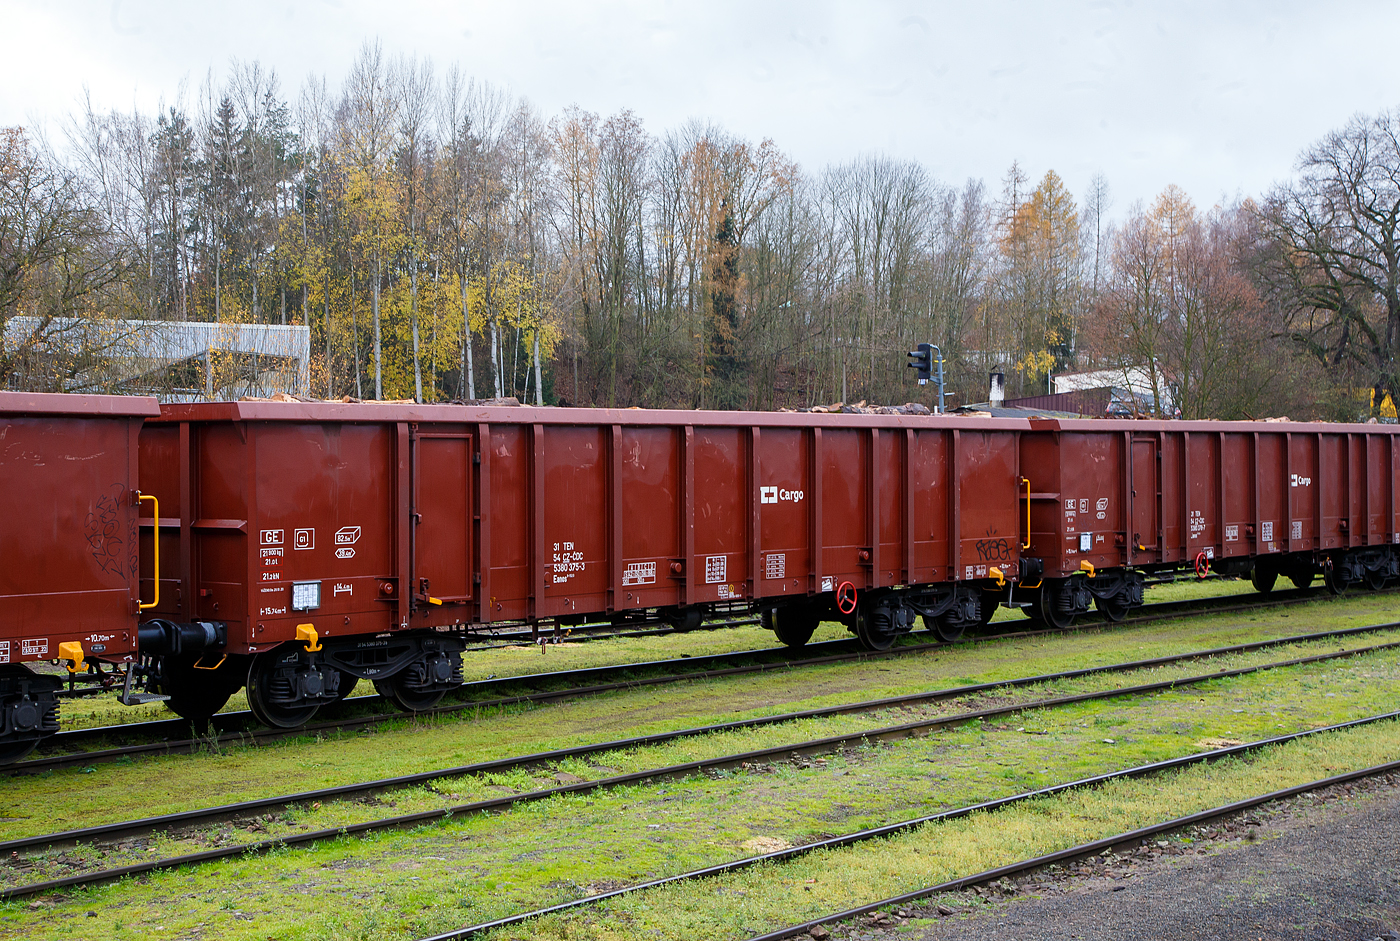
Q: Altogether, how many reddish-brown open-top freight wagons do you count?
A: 3